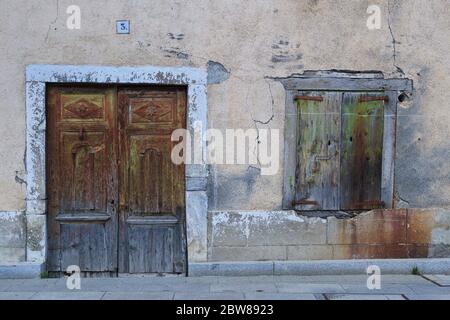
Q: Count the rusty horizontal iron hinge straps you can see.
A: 4